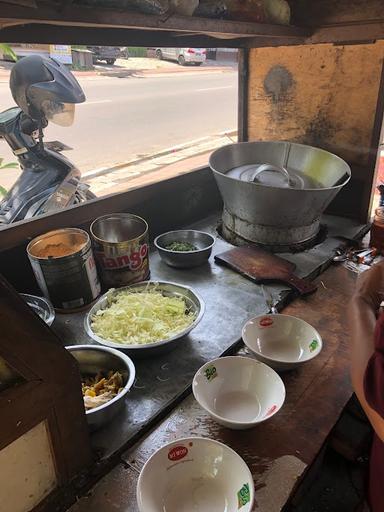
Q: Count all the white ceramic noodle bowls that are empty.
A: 3